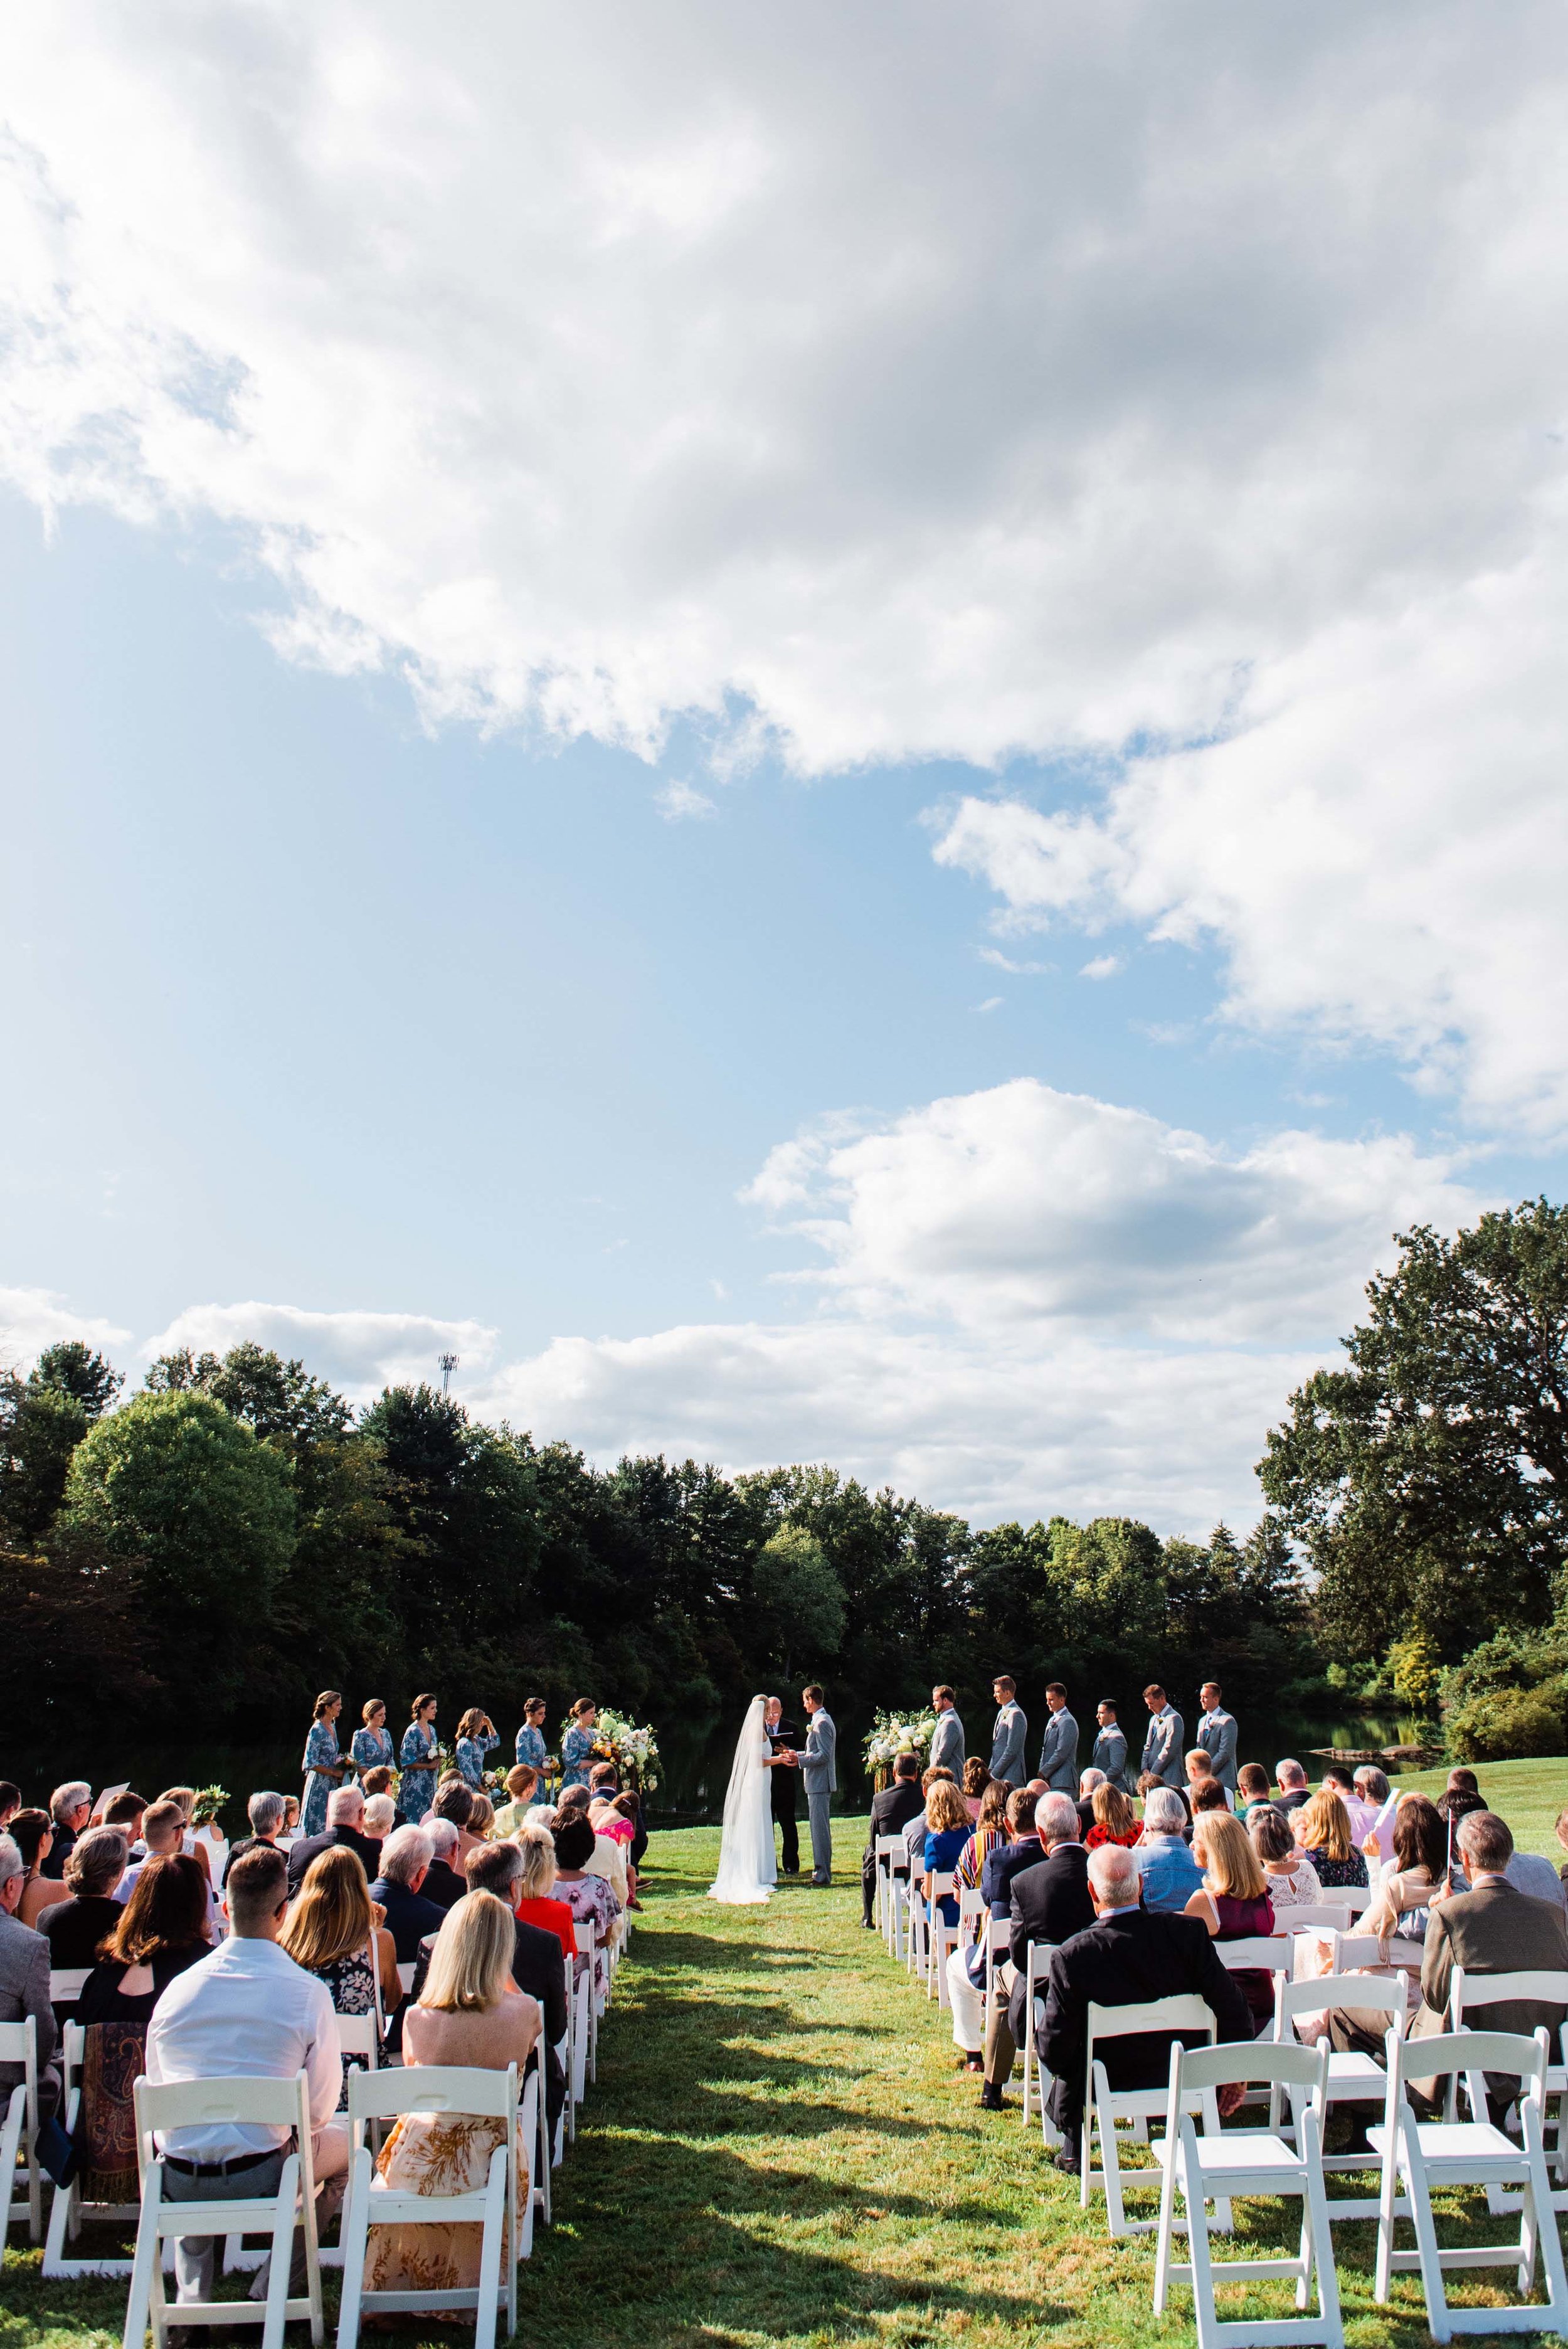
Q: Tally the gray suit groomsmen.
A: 6